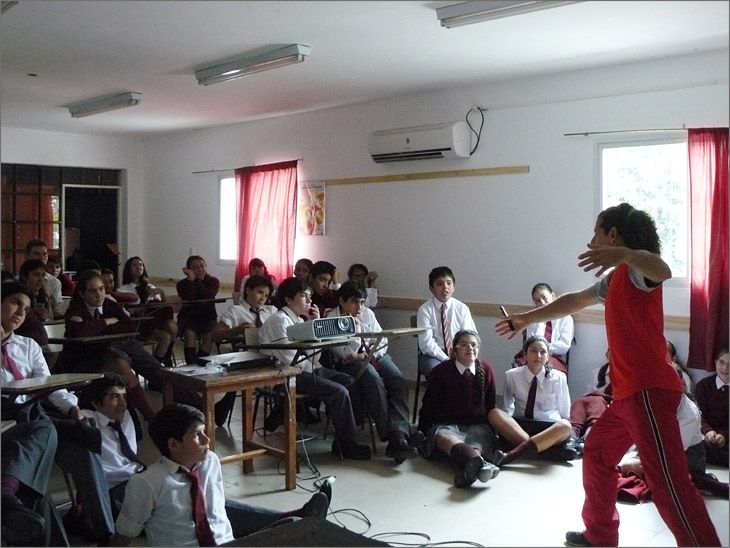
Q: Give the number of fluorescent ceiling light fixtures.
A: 3